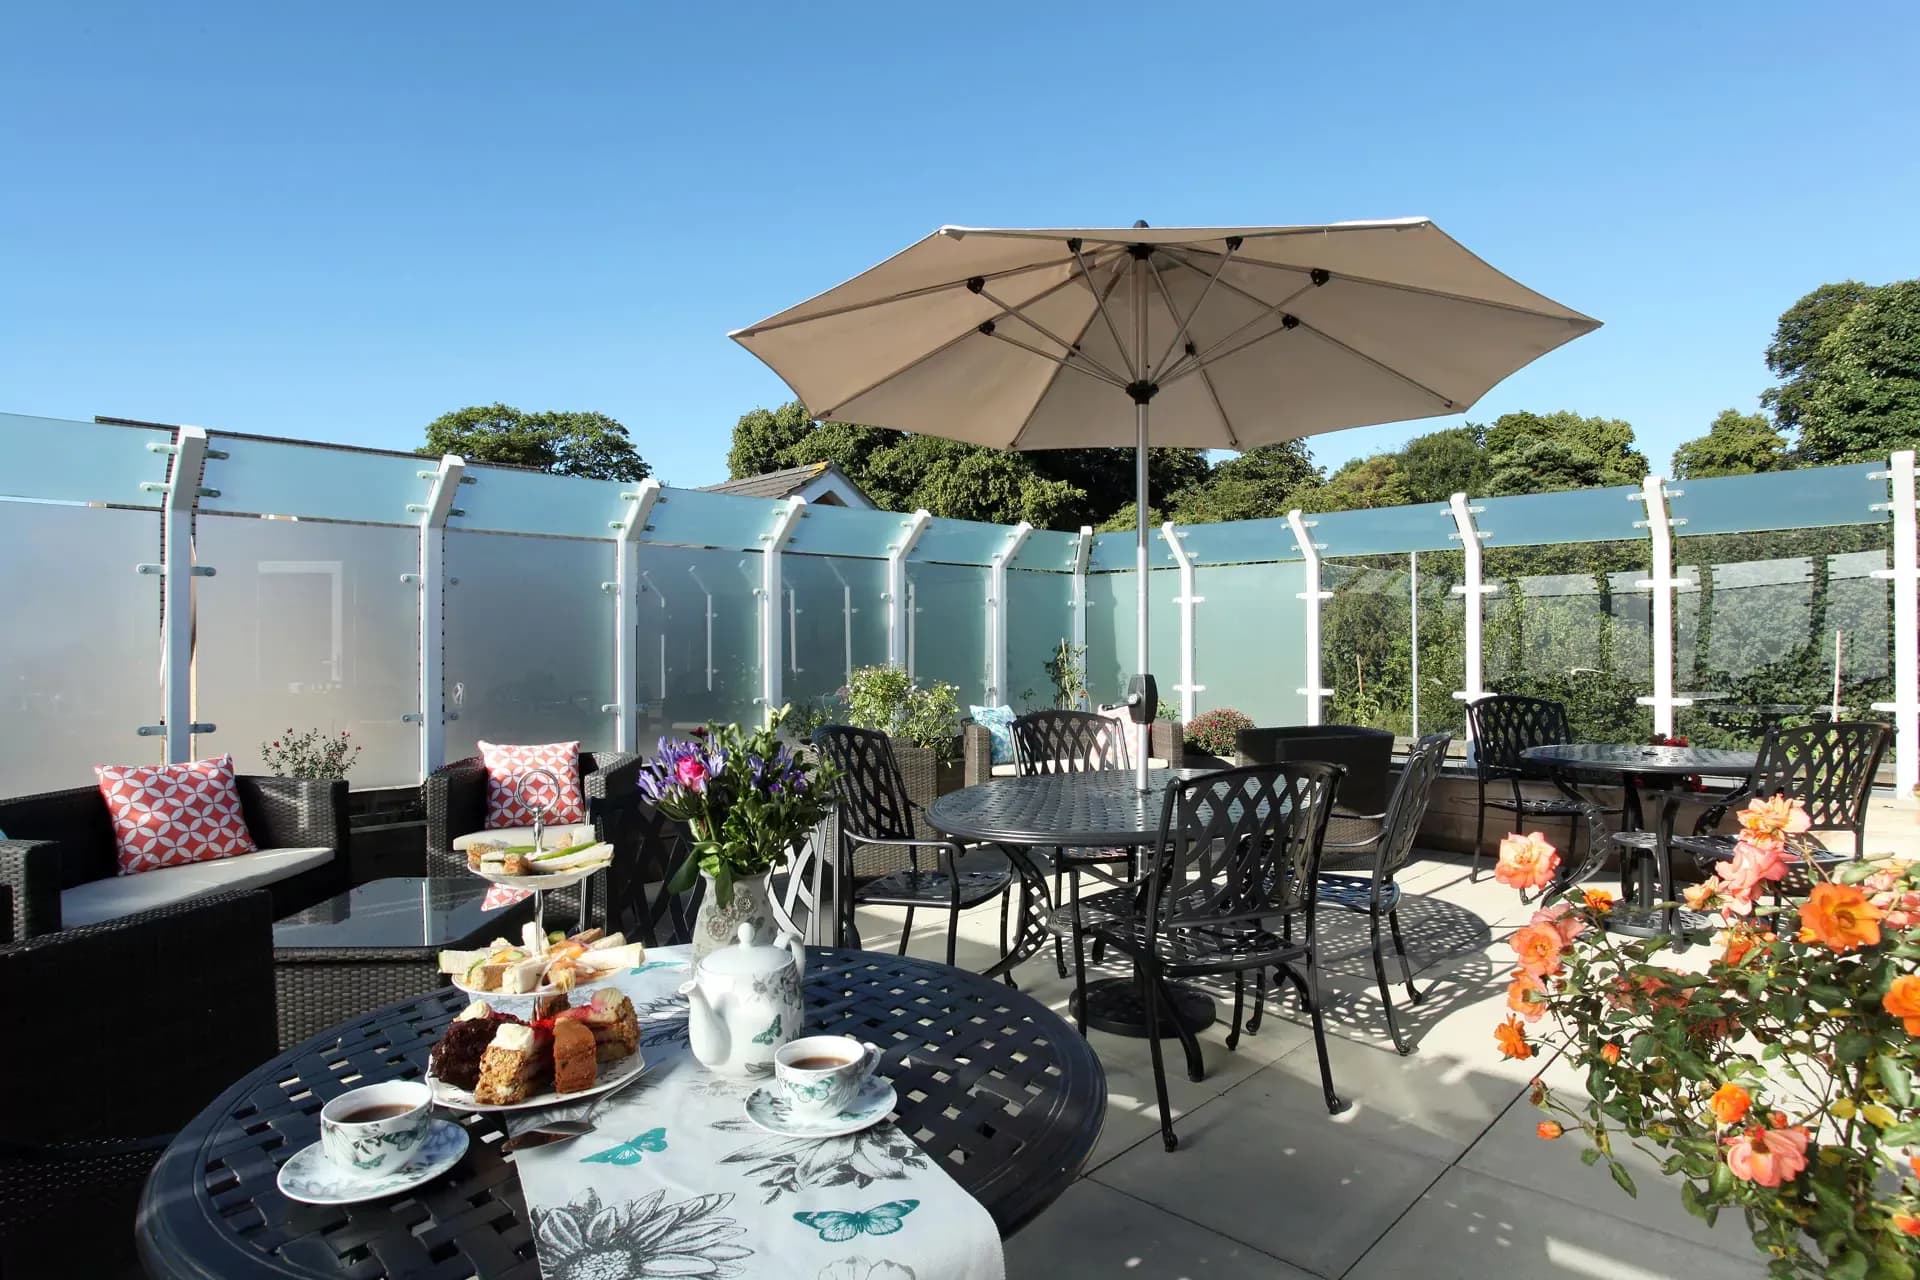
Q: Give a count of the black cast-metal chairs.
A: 7